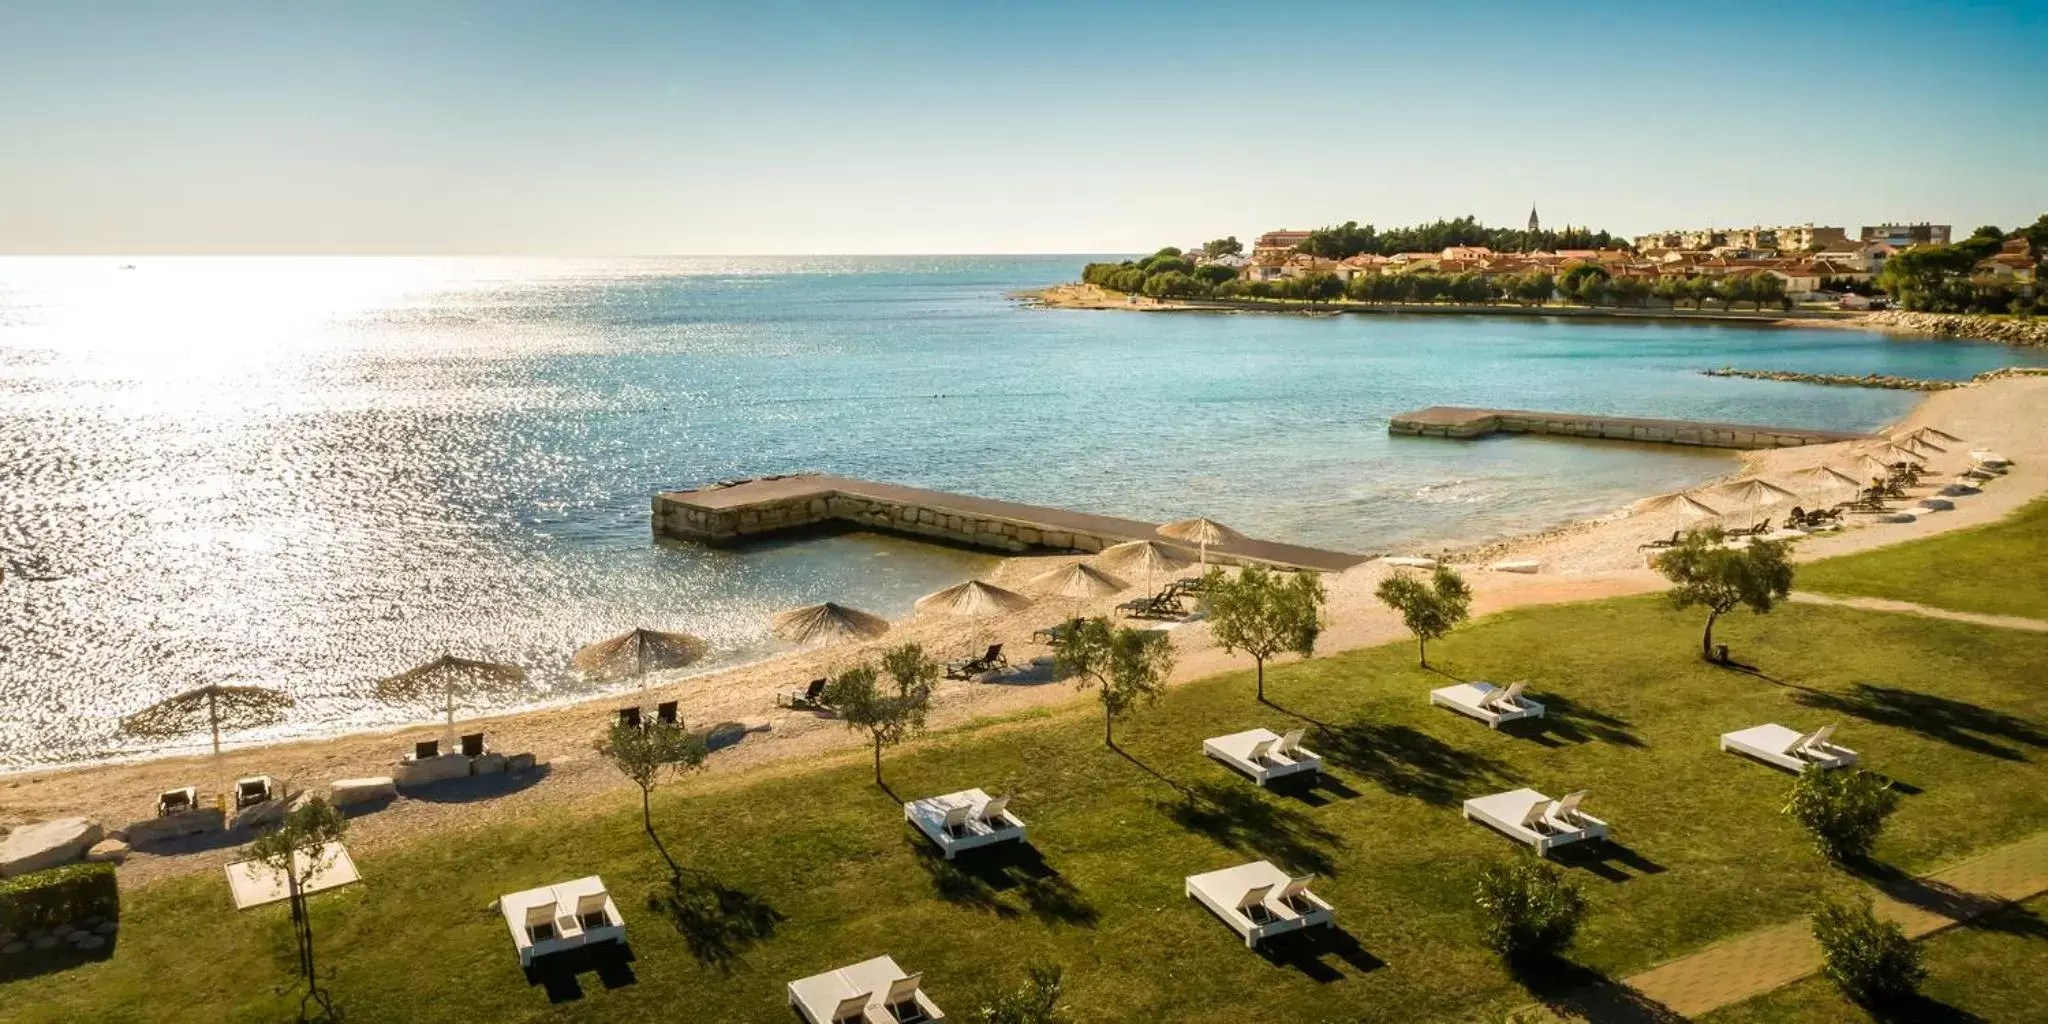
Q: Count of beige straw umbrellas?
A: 15